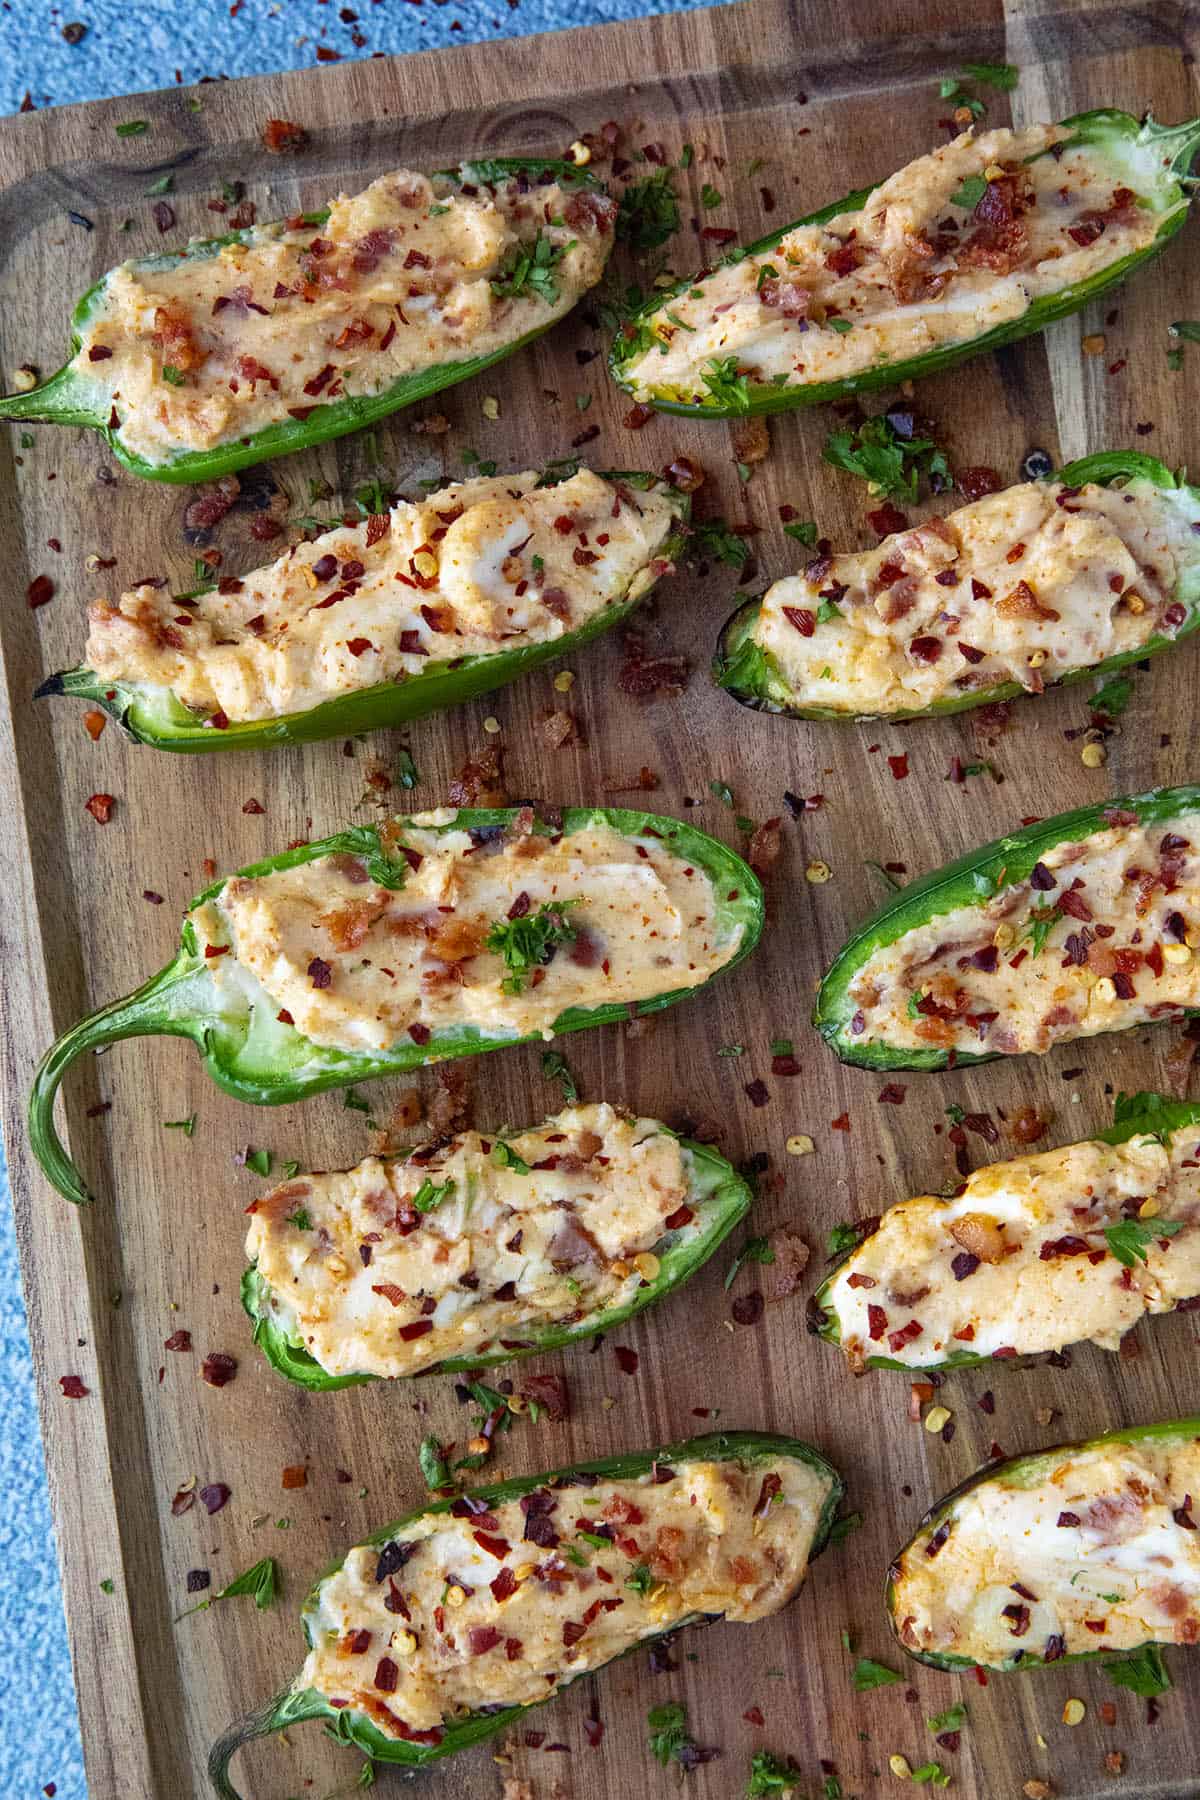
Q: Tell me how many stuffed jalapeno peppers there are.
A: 10